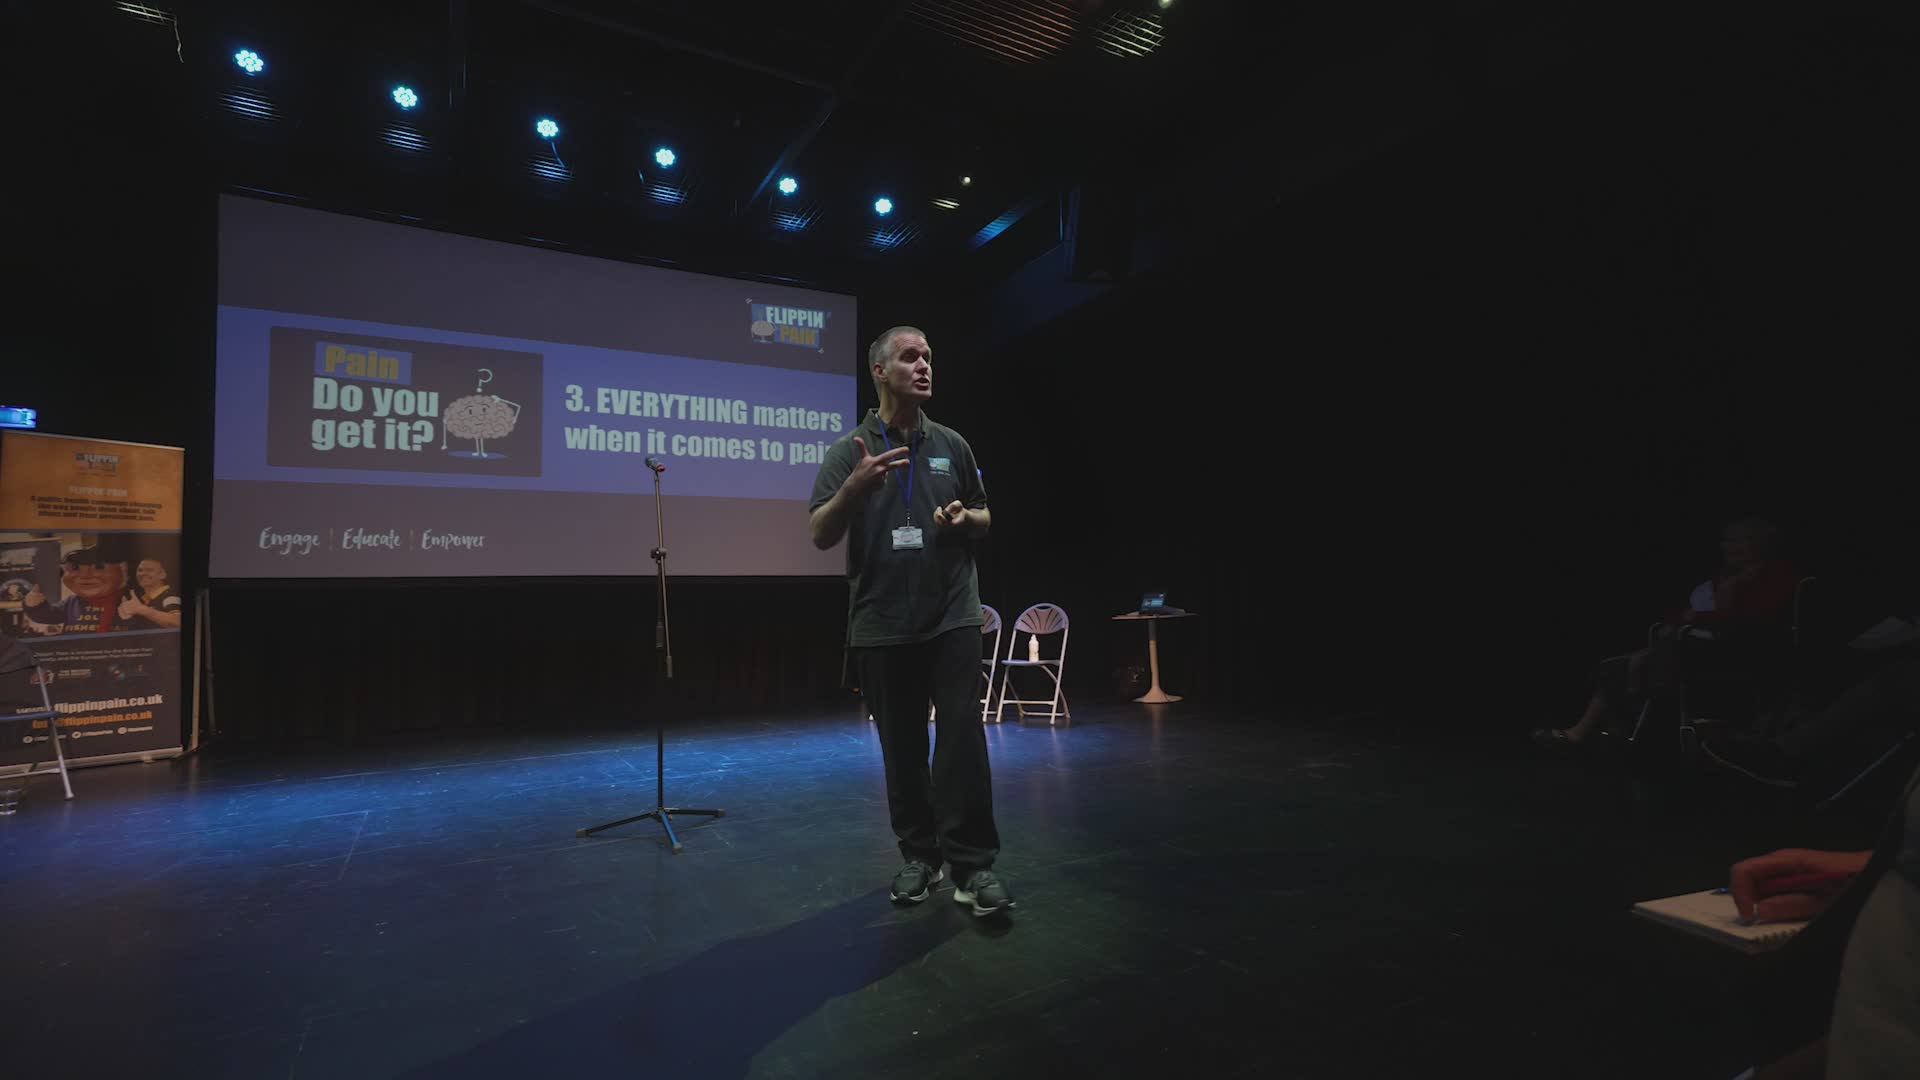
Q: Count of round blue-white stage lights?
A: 6